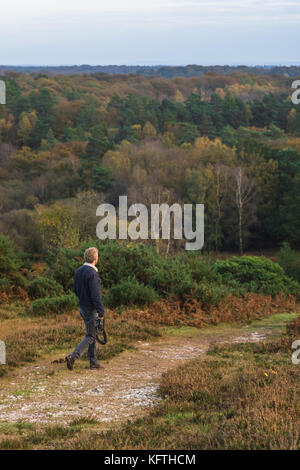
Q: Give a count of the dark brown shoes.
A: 2